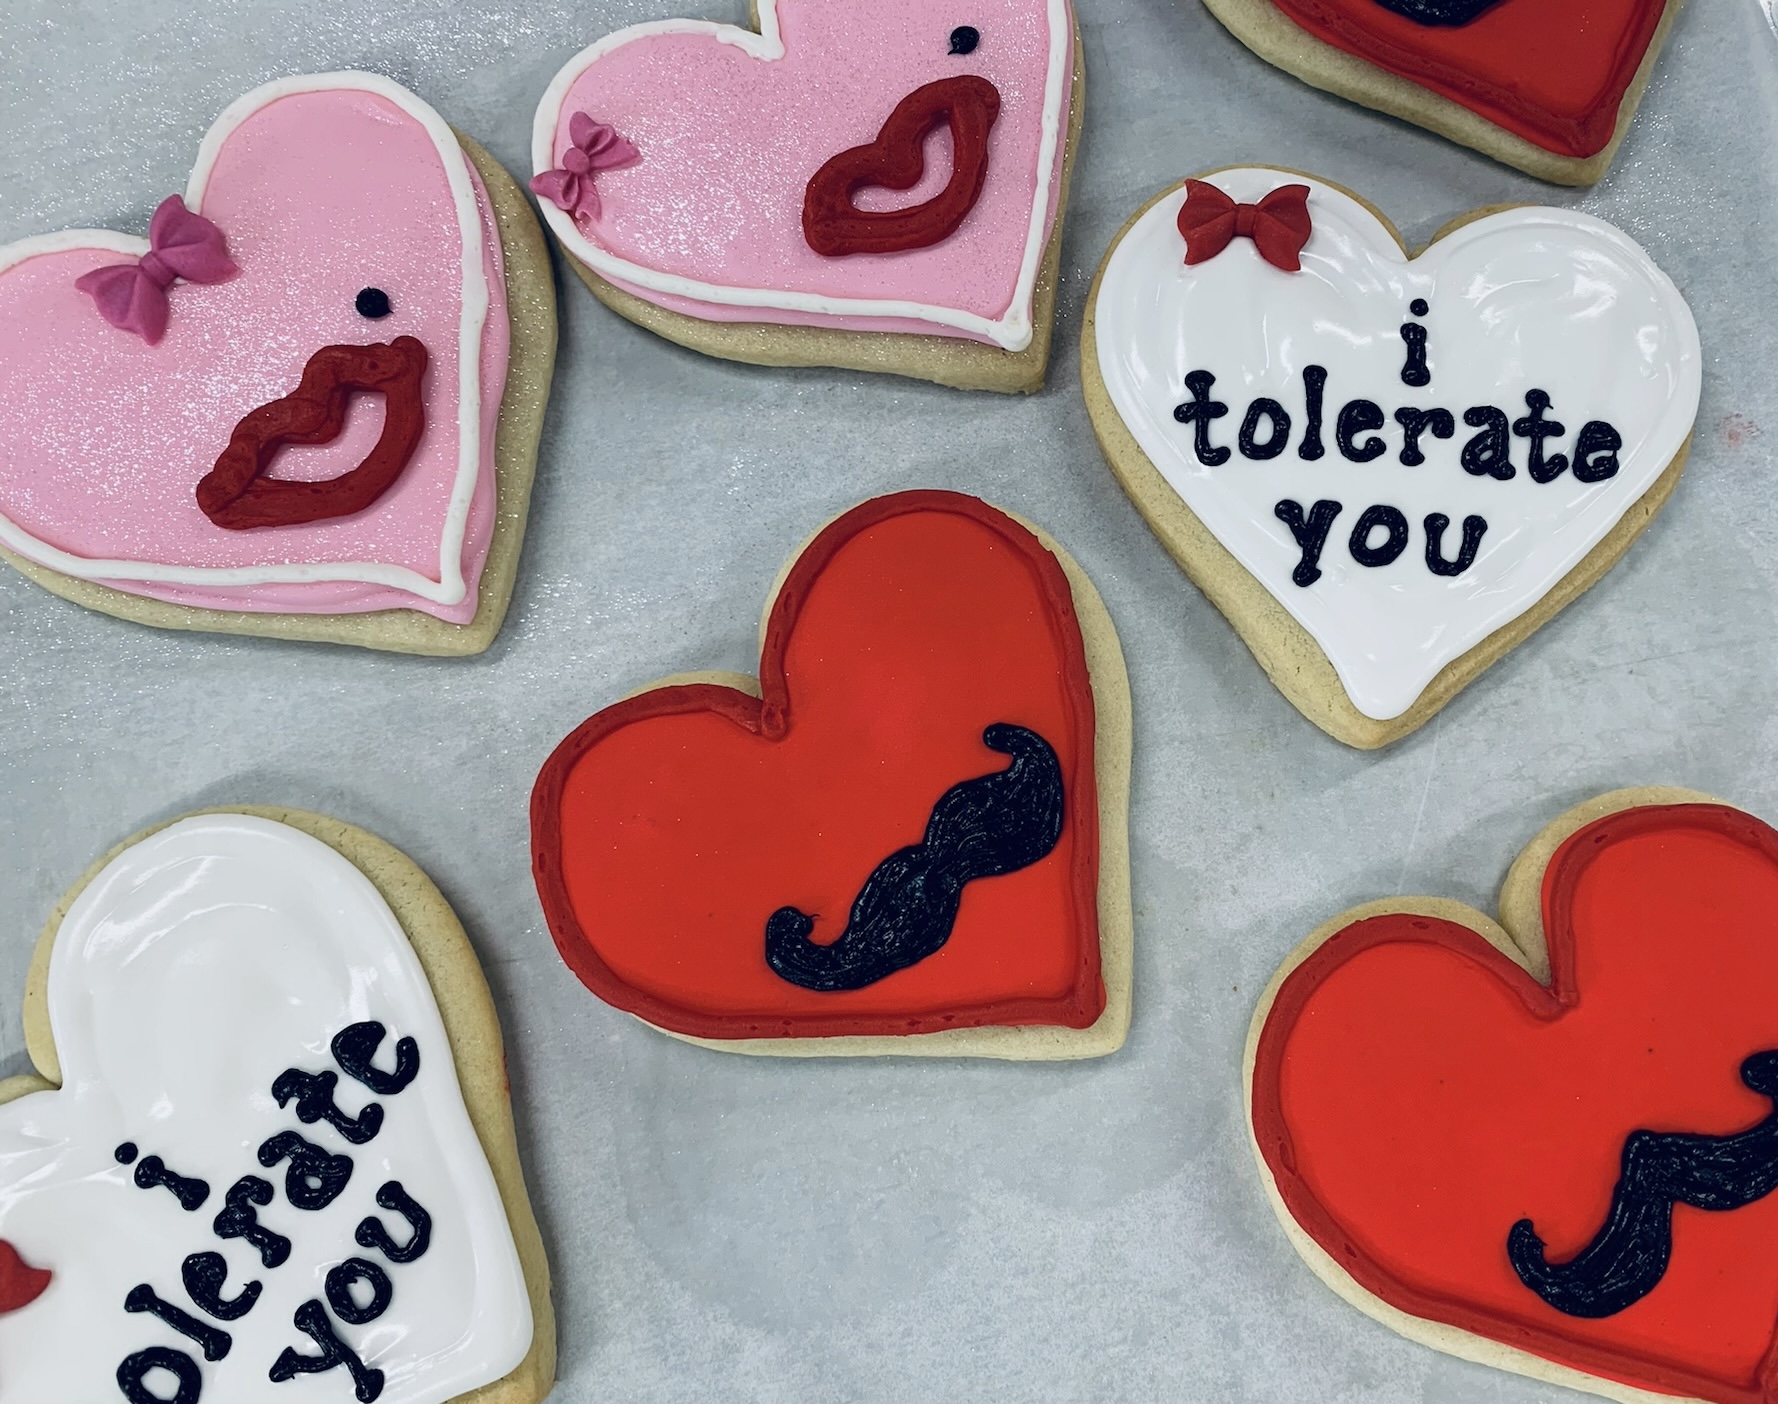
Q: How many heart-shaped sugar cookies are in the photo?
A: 7